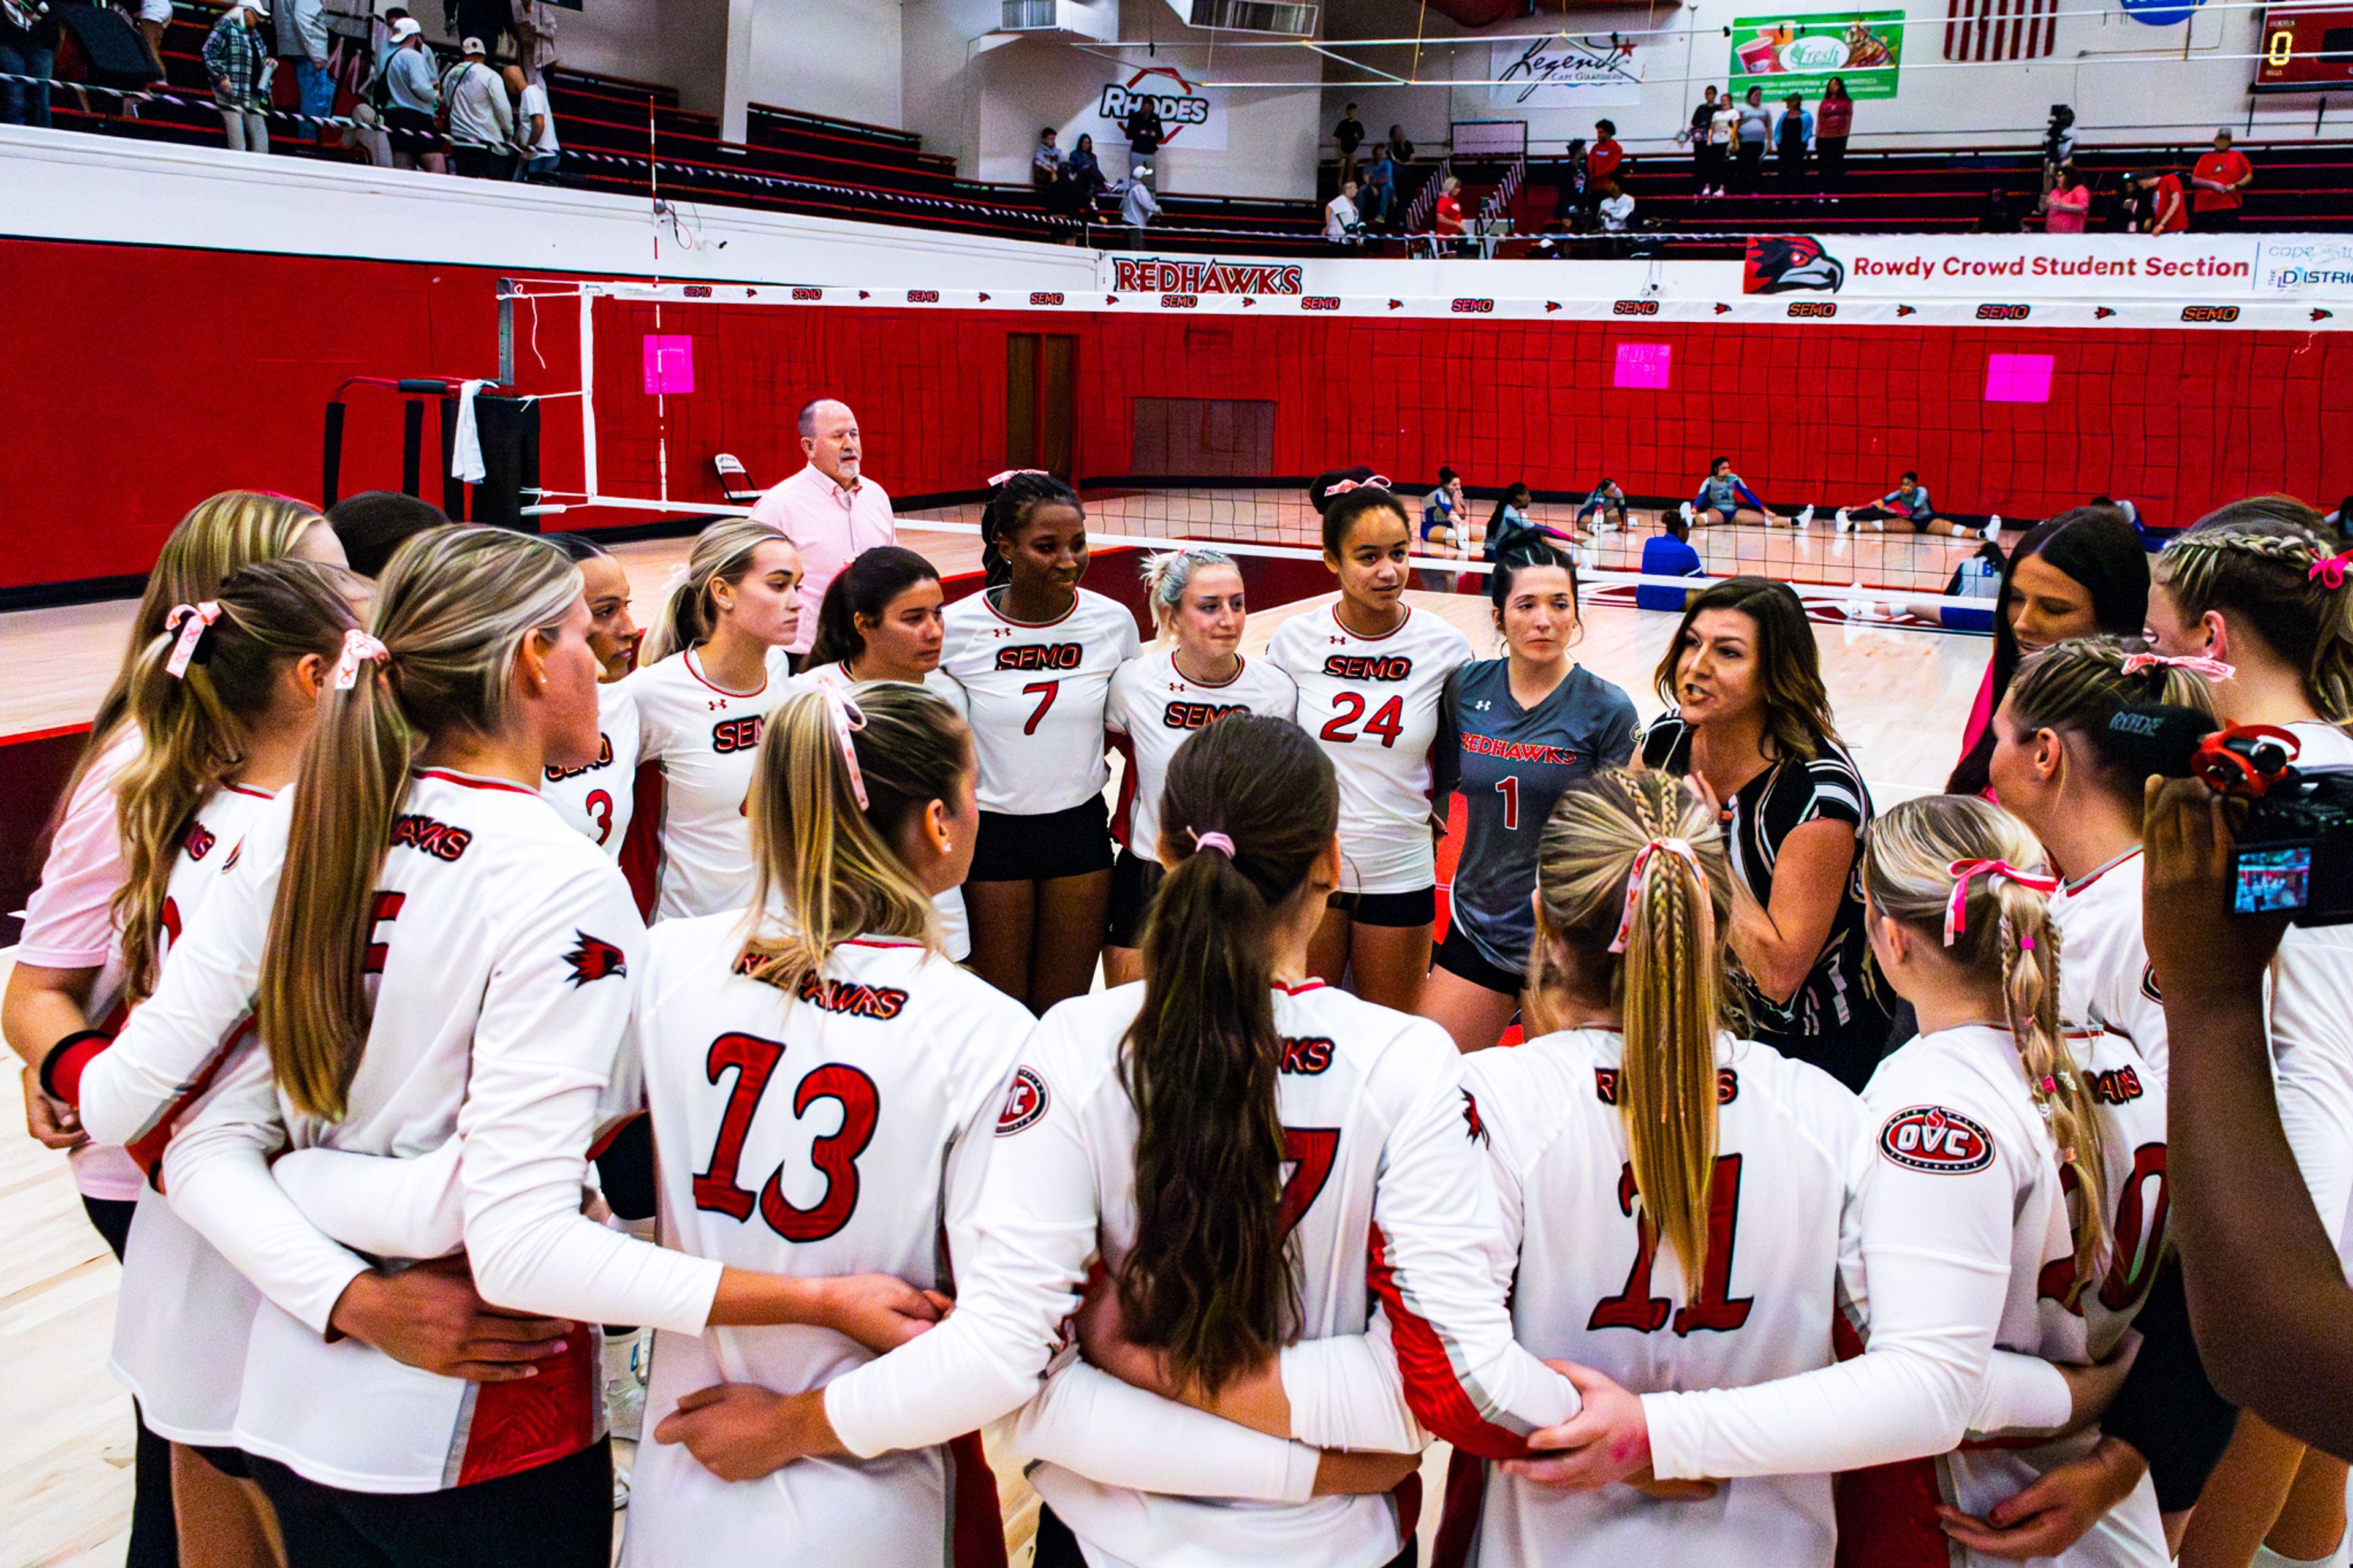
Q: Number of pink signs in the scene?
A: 3